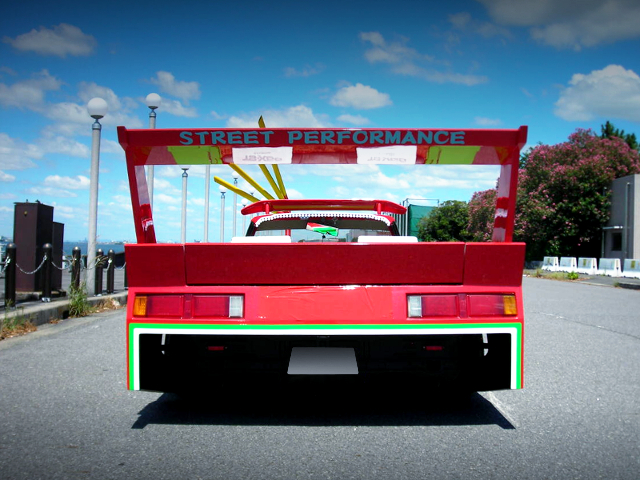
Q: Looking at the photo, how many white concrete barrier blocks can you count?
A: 5